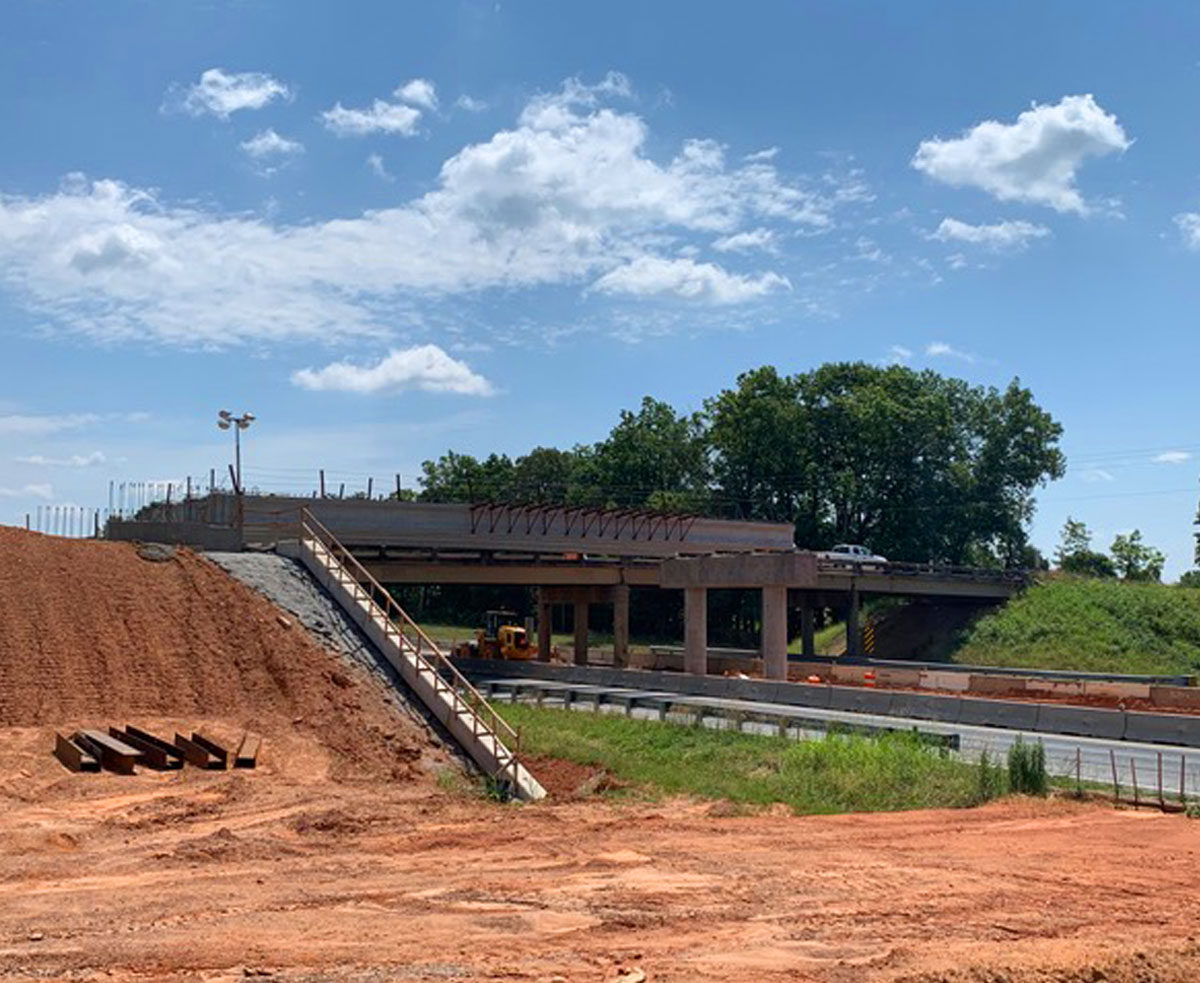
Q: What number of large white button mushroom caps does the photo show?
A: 0